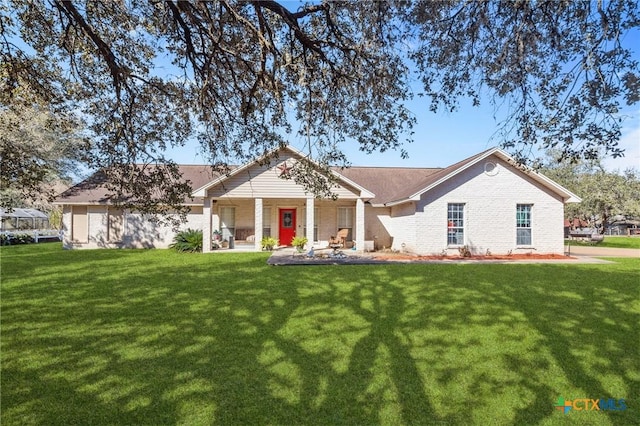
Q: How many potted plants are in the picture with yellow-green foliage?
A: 2